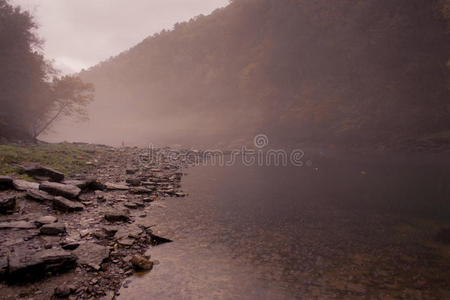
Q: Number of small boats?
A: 0